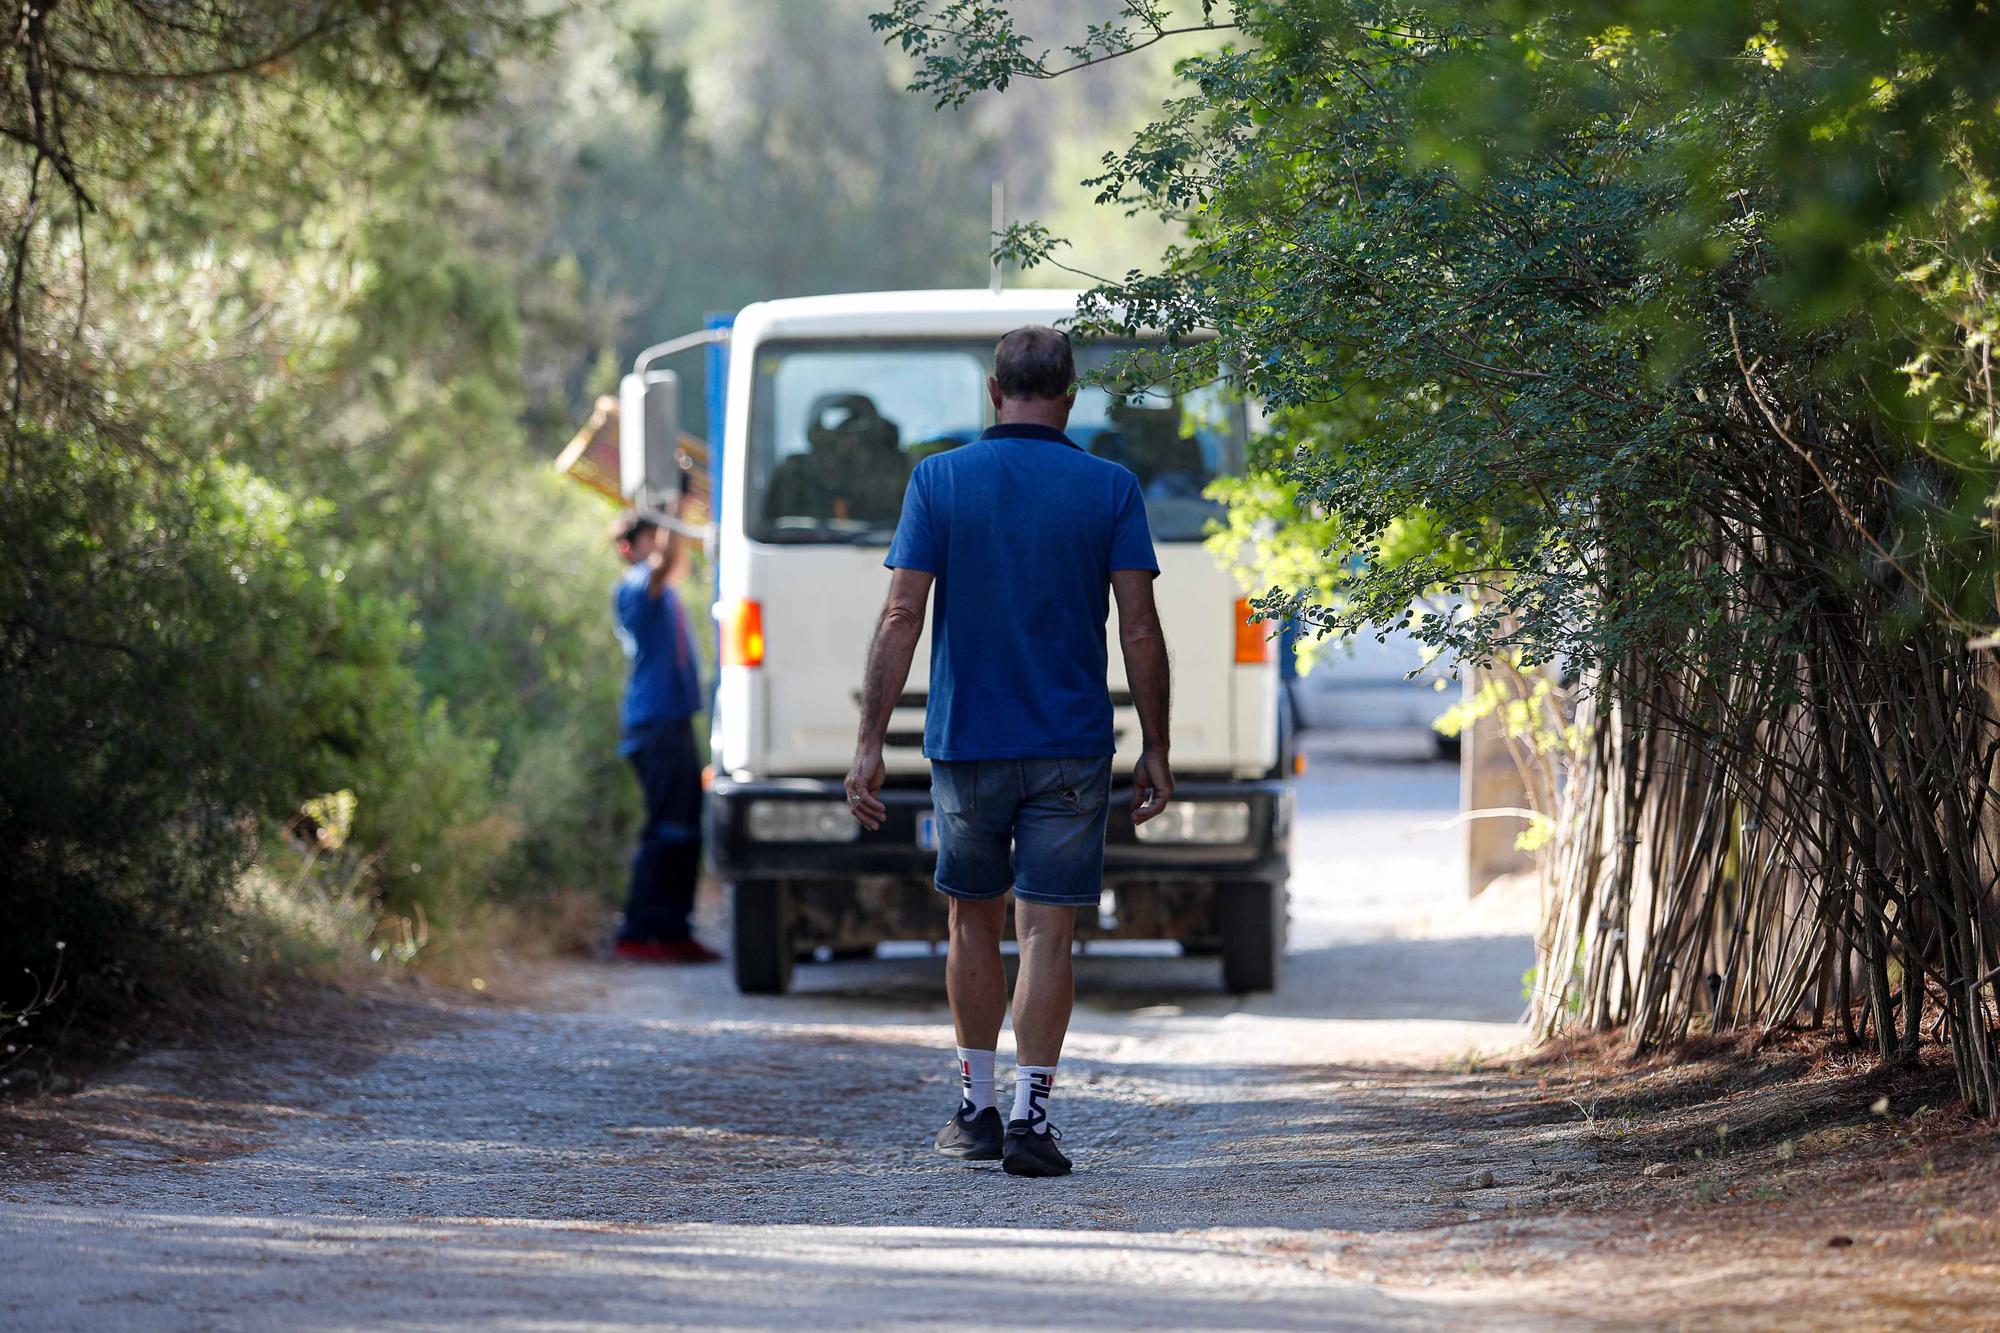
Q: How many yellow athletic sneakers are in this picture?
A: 0